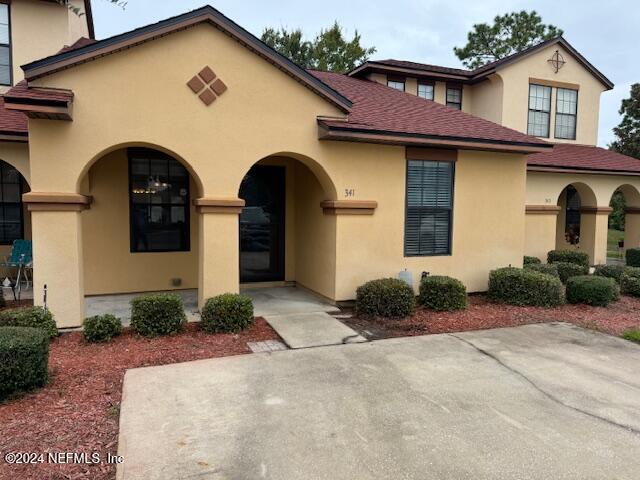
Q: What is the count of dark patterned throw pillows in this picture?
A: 0